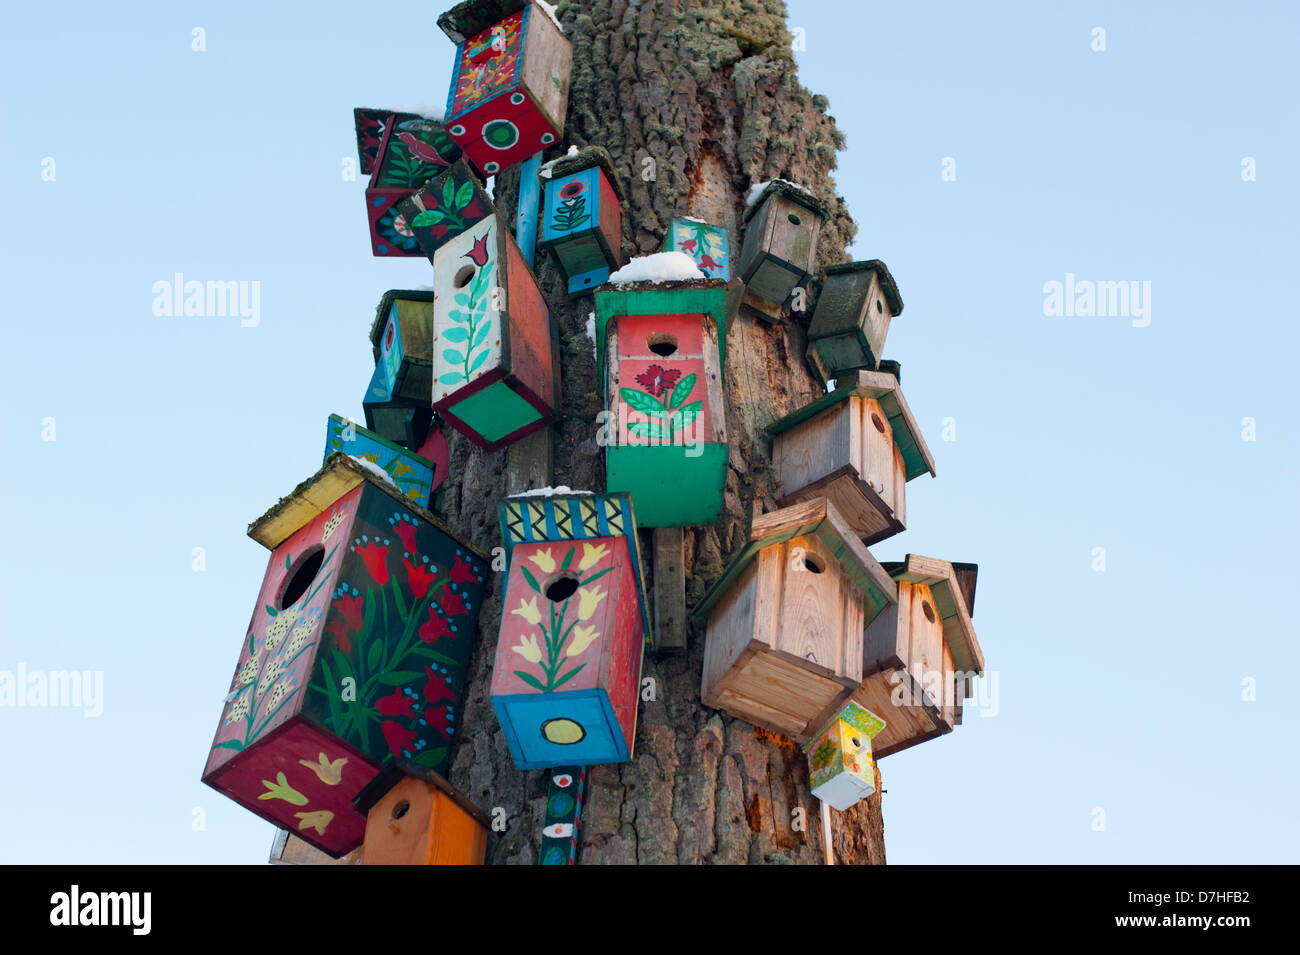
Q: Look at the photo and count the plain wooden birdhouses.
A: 5